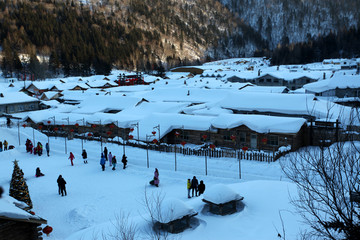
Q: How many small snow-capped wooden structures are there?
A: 2